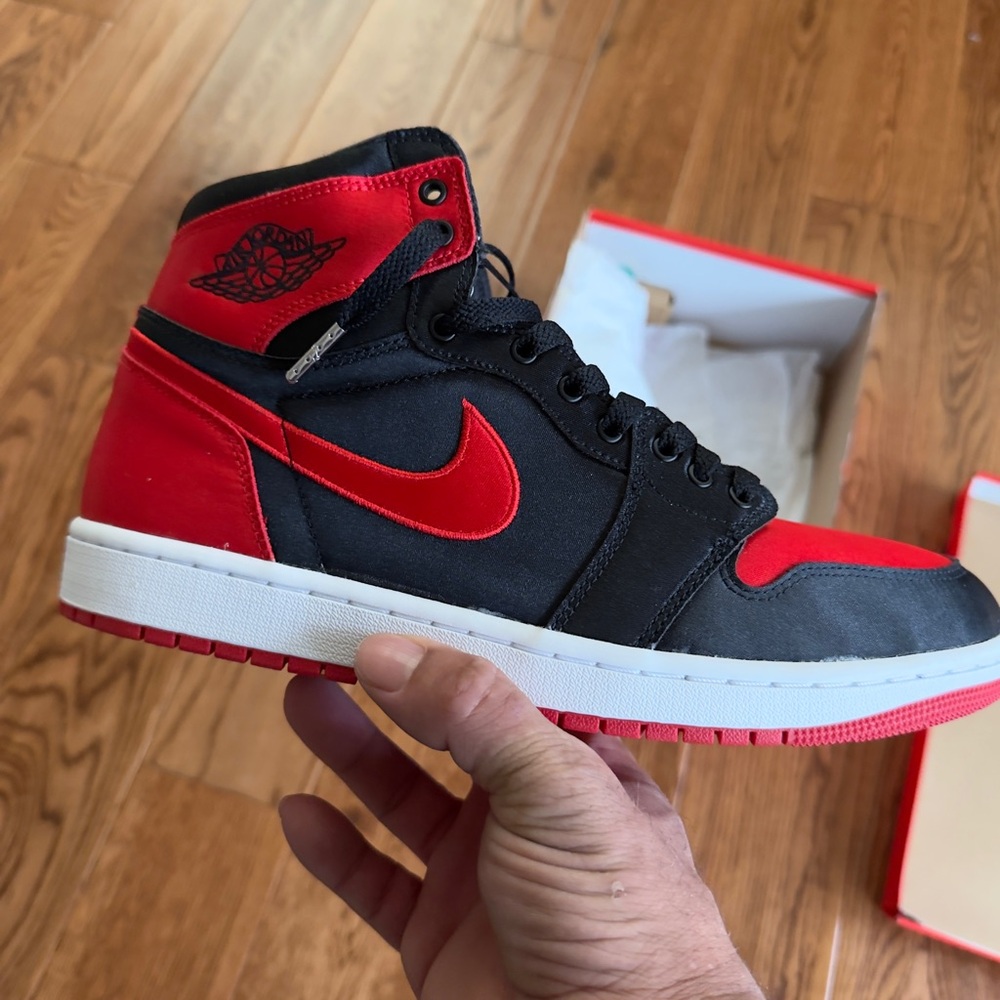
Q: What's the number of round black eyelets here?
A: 9